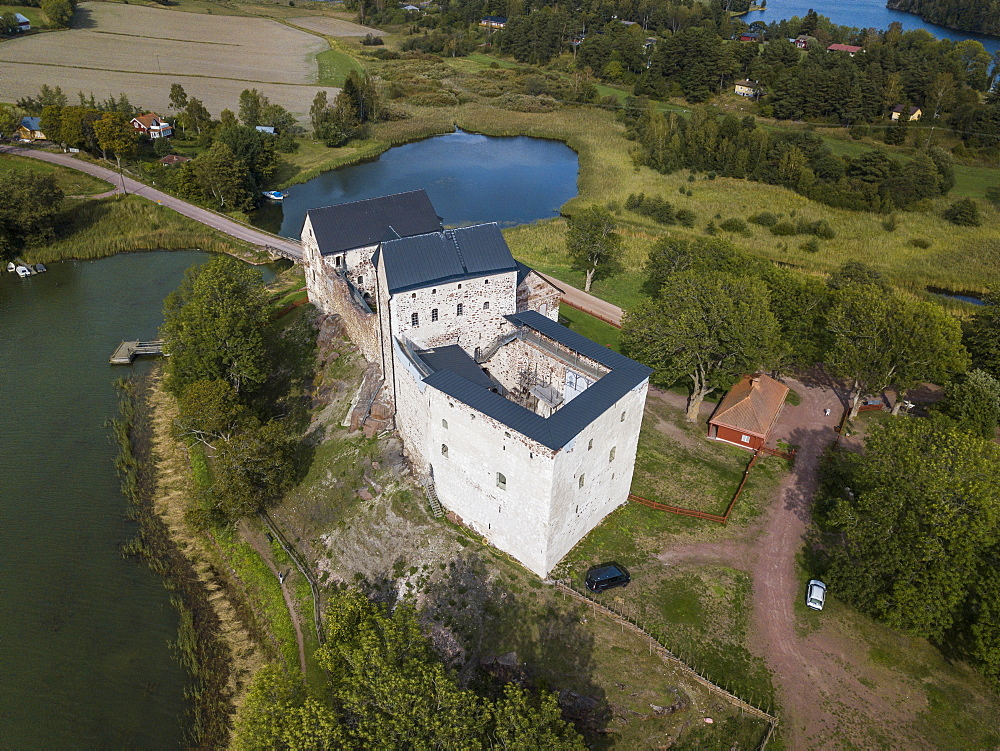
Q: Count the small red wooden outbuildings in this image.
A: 1